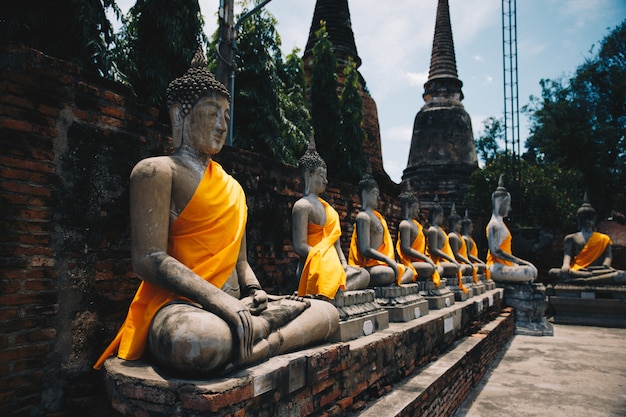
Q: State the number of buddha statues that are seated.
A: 9